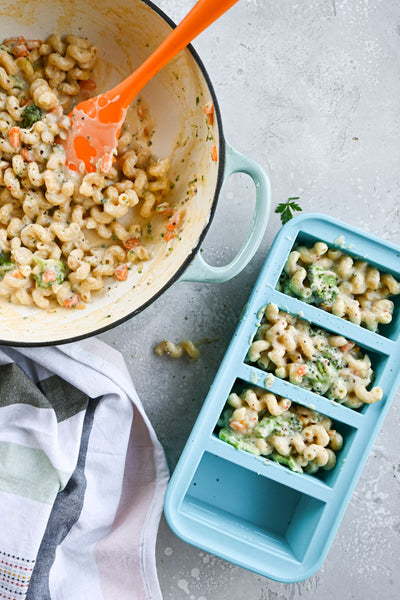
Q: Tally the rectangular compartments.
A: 4